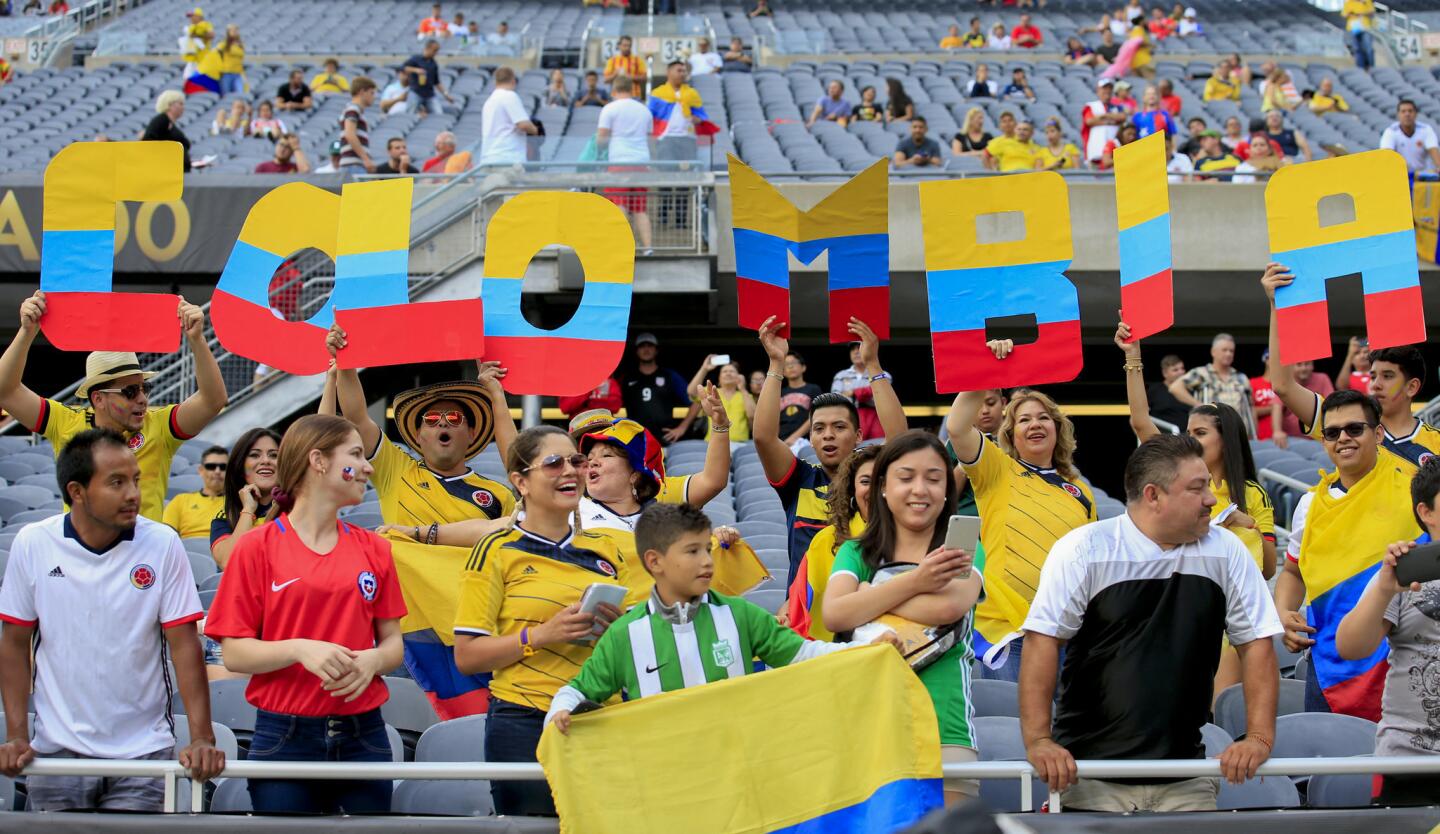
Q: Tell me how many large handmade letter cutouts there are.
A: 8